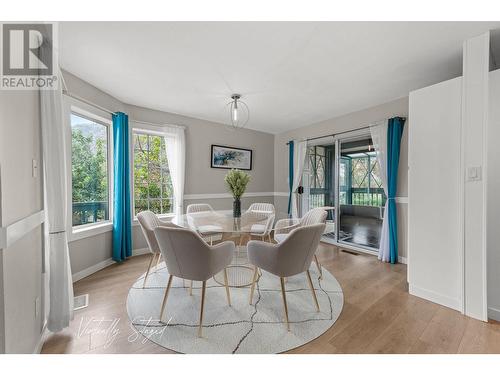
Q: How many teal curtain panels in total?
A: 3